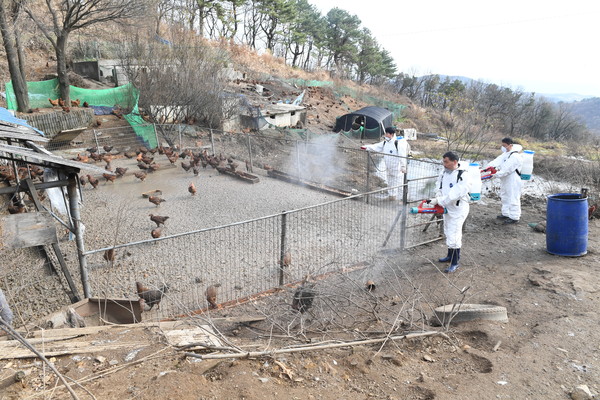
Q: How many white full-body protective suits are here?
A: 3